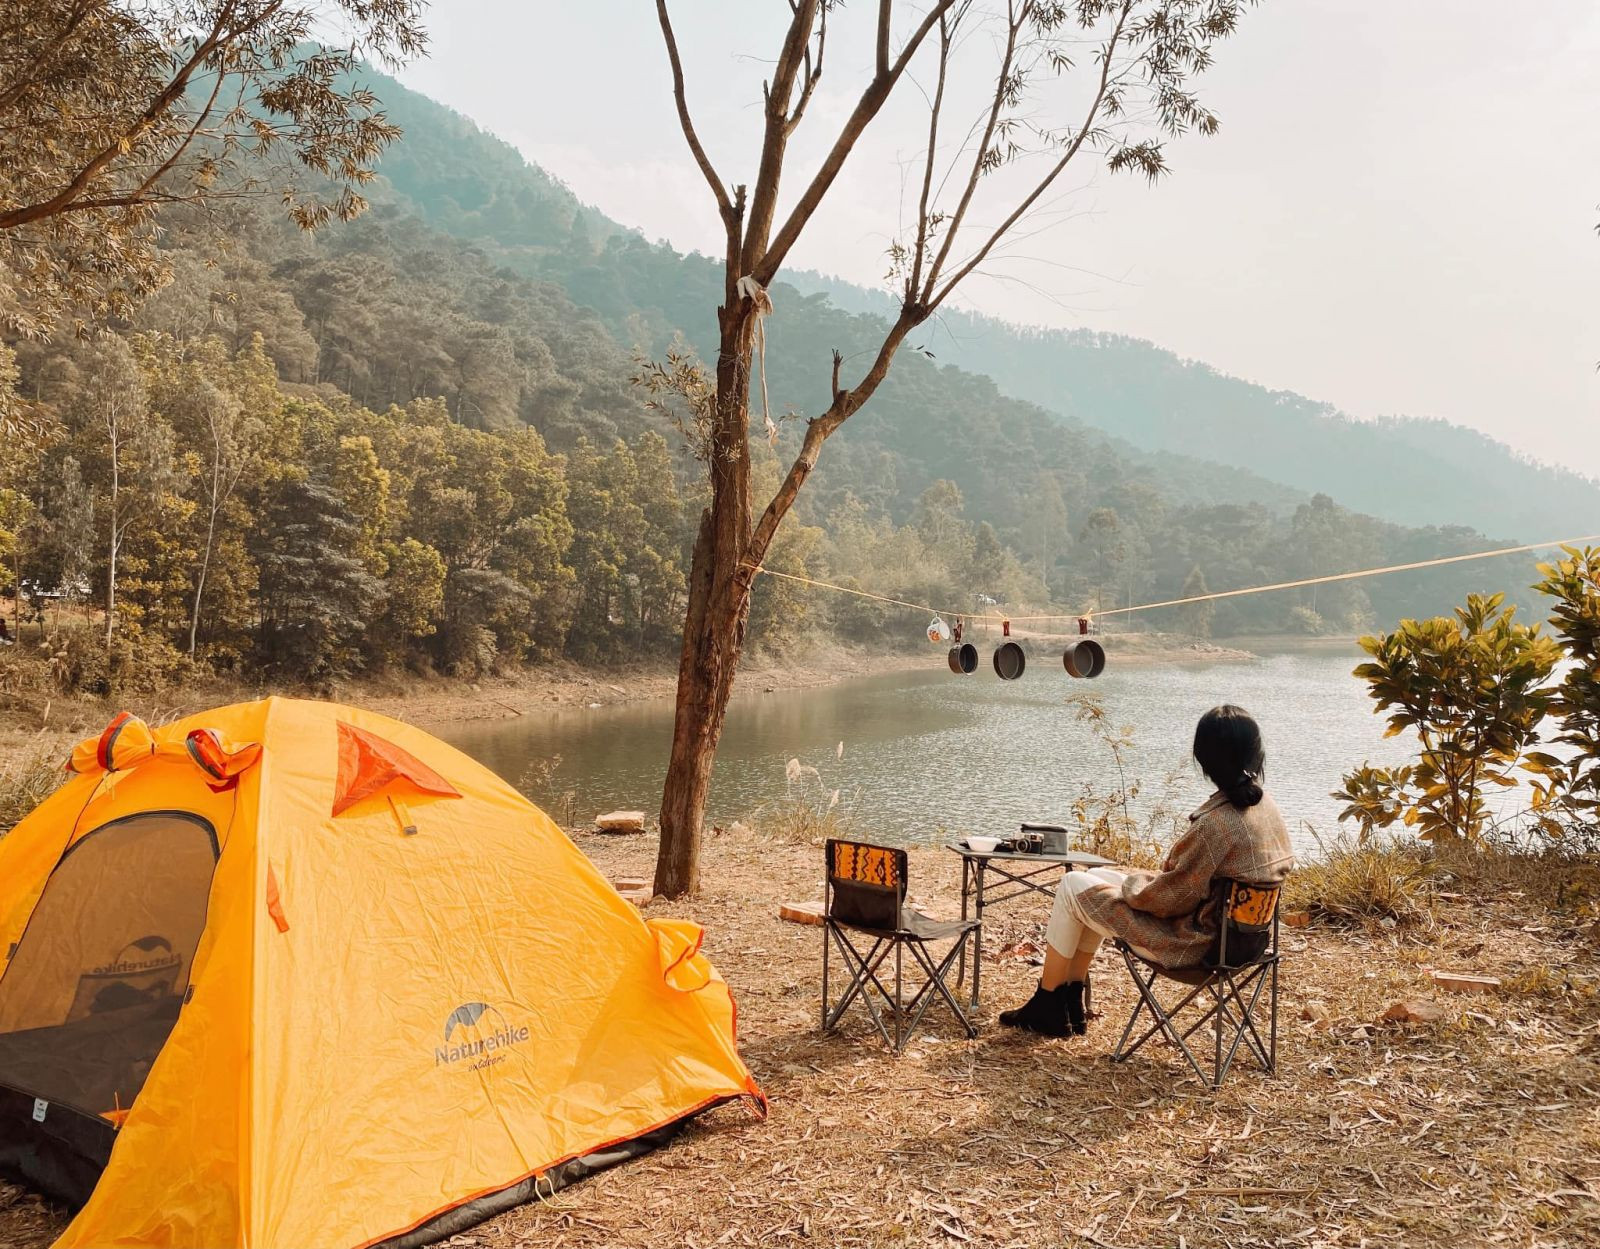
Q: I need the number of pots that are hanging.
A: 3